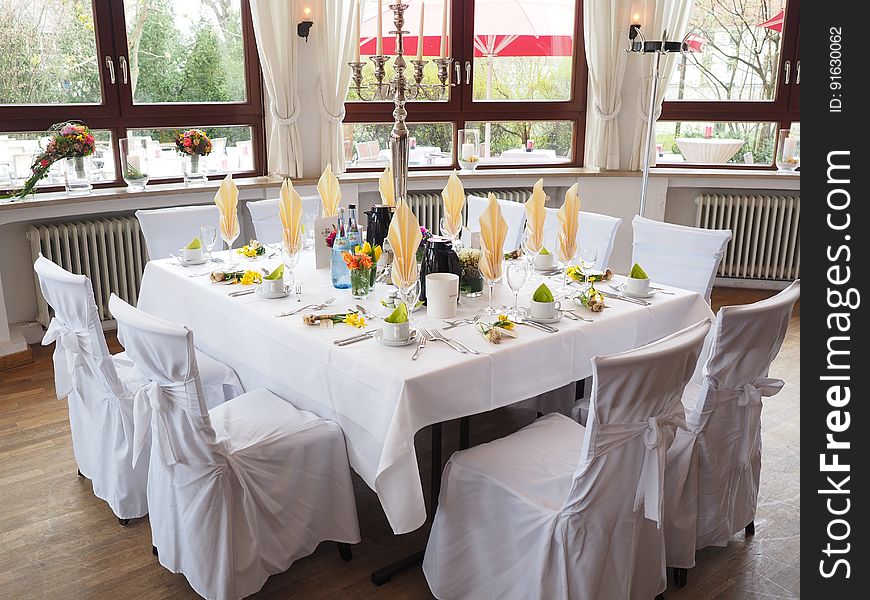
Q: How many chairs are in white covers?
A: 9